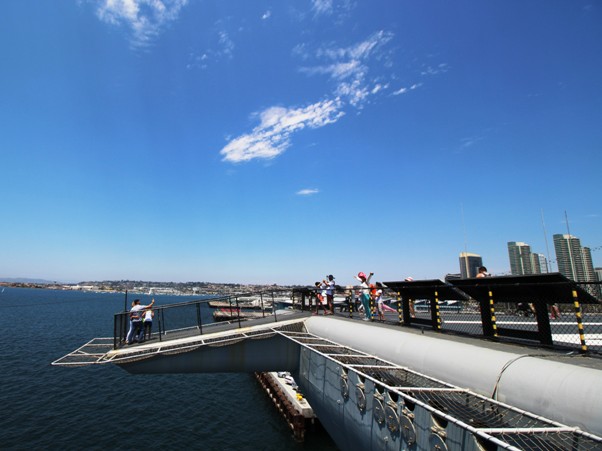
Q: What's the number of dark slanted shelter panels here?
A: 2